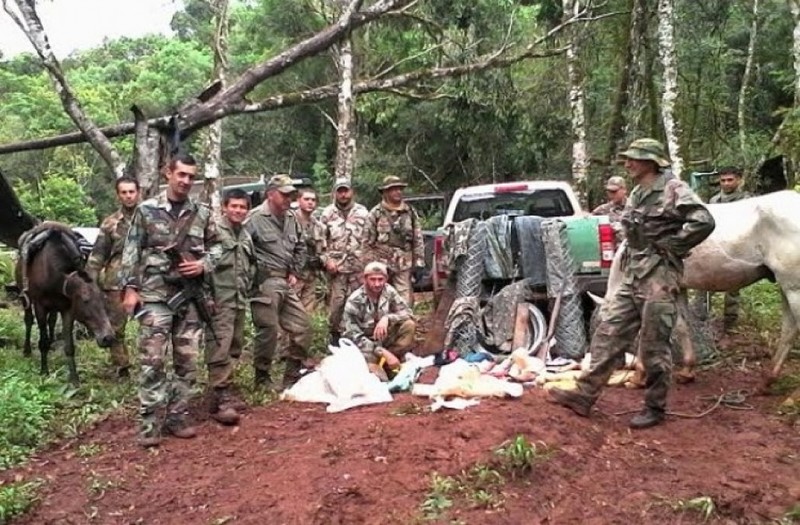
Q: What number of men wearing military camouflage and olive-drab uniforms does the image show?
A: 11